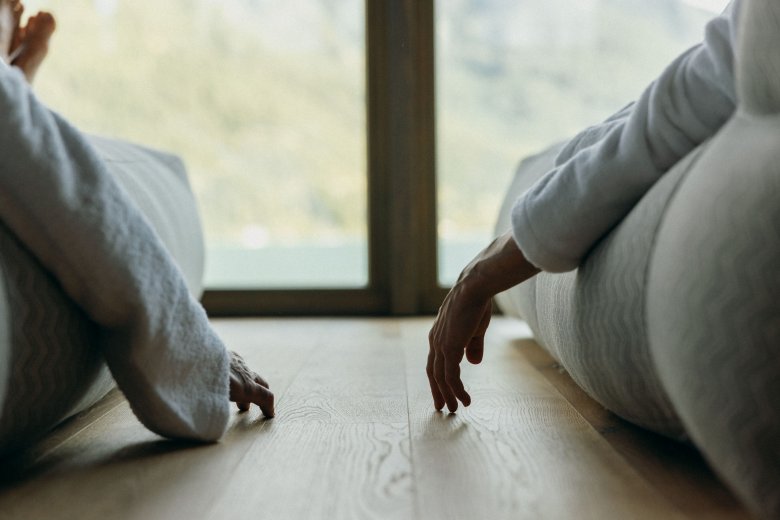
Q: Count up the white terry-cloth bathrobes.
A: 2